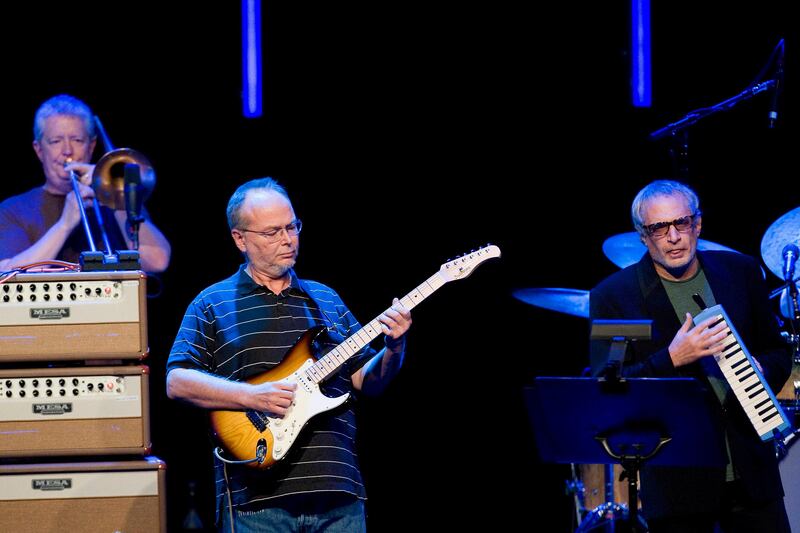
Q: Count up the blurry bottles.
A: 0